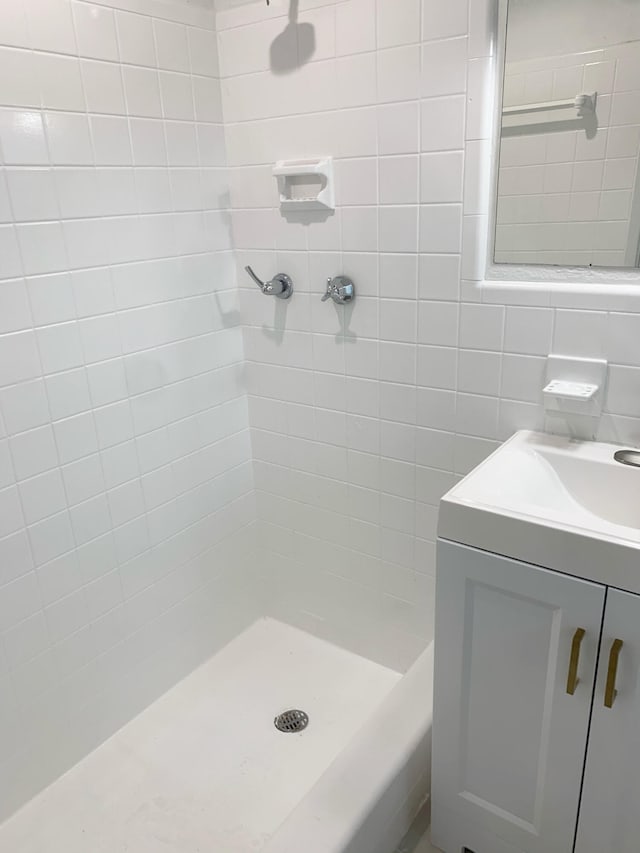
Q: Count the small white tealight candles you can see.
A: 0